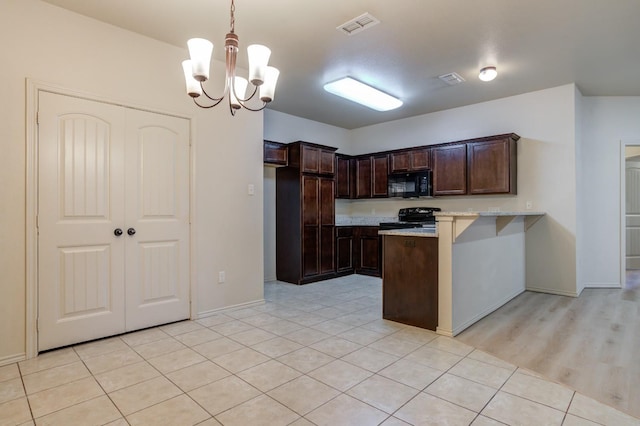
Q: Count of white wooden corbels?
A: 3